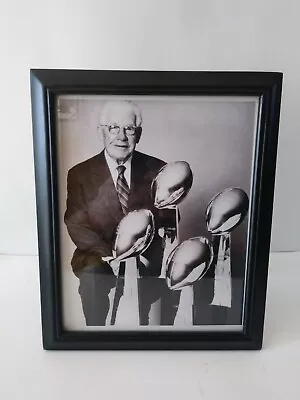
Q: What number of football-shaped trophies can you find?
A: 4